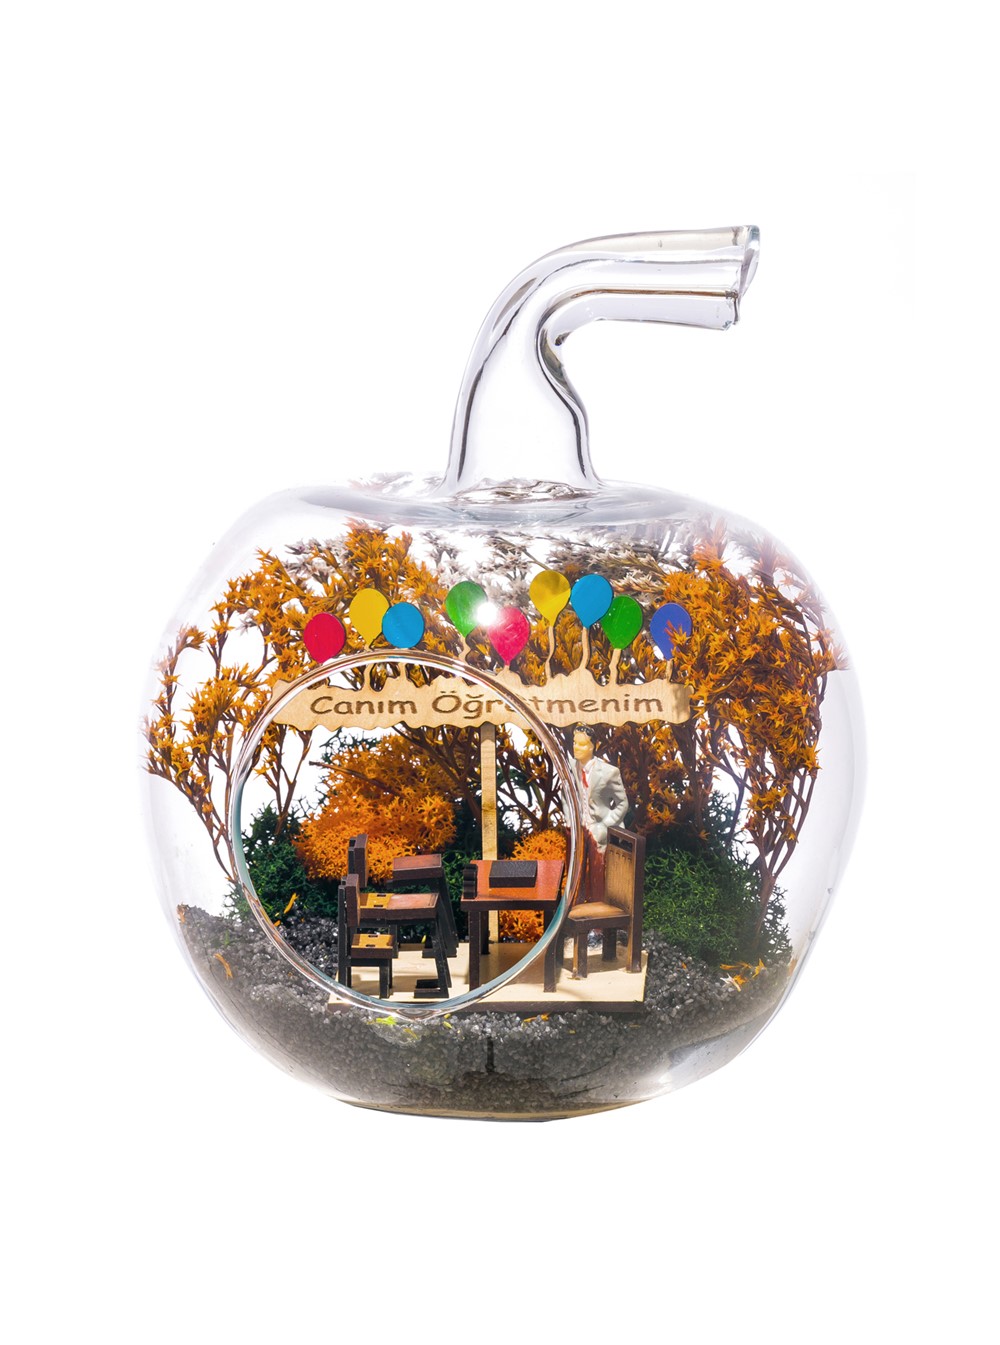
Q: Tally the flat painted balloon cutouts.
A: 9